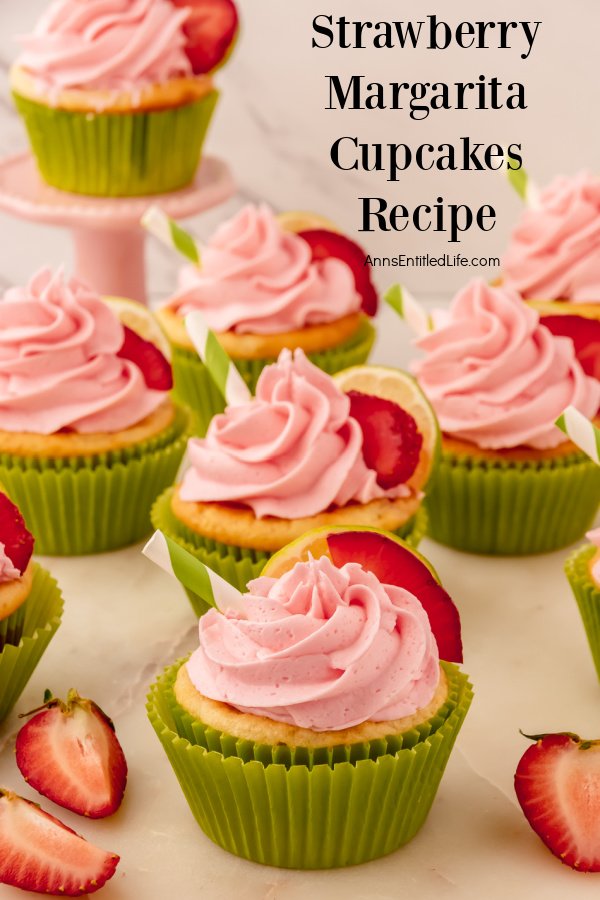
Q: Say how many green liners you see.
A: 8